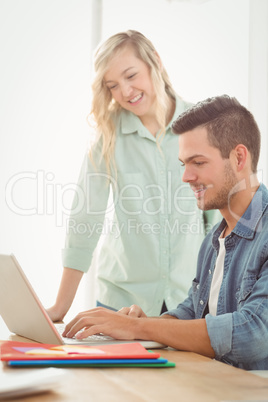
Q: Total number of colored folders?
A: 3